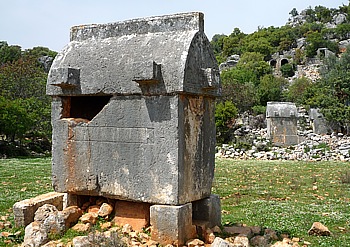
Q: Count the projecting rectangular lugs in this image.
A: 3